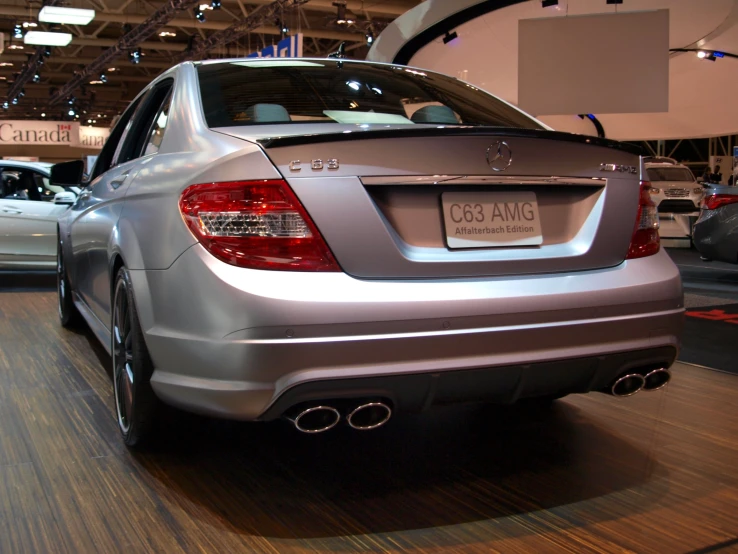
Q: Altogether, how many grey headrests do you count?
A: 2